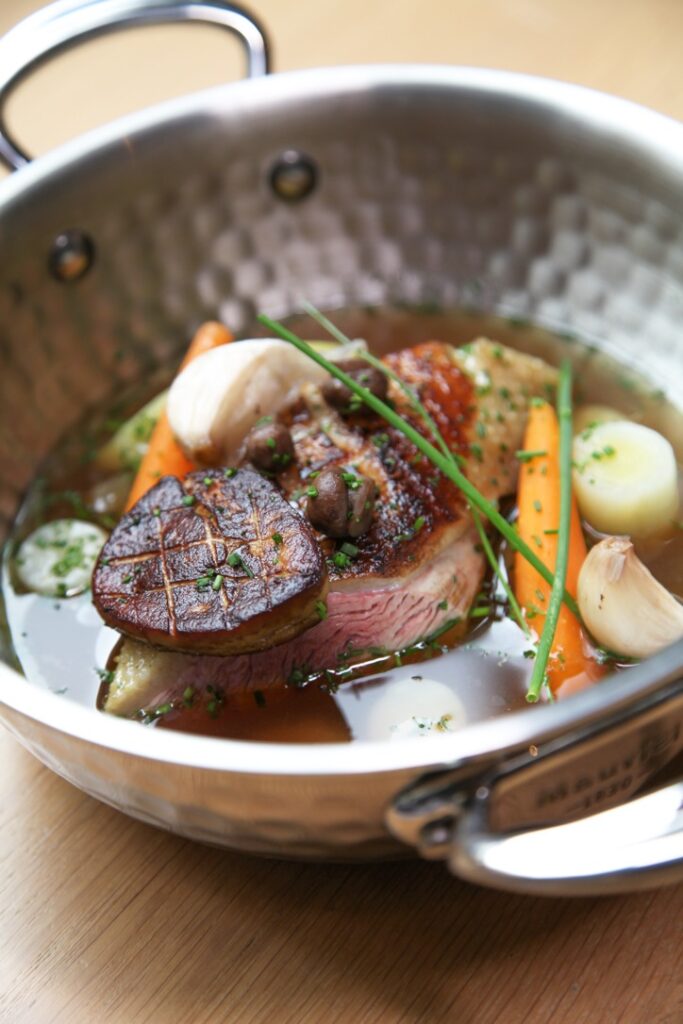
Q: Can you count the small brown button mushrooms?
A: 3